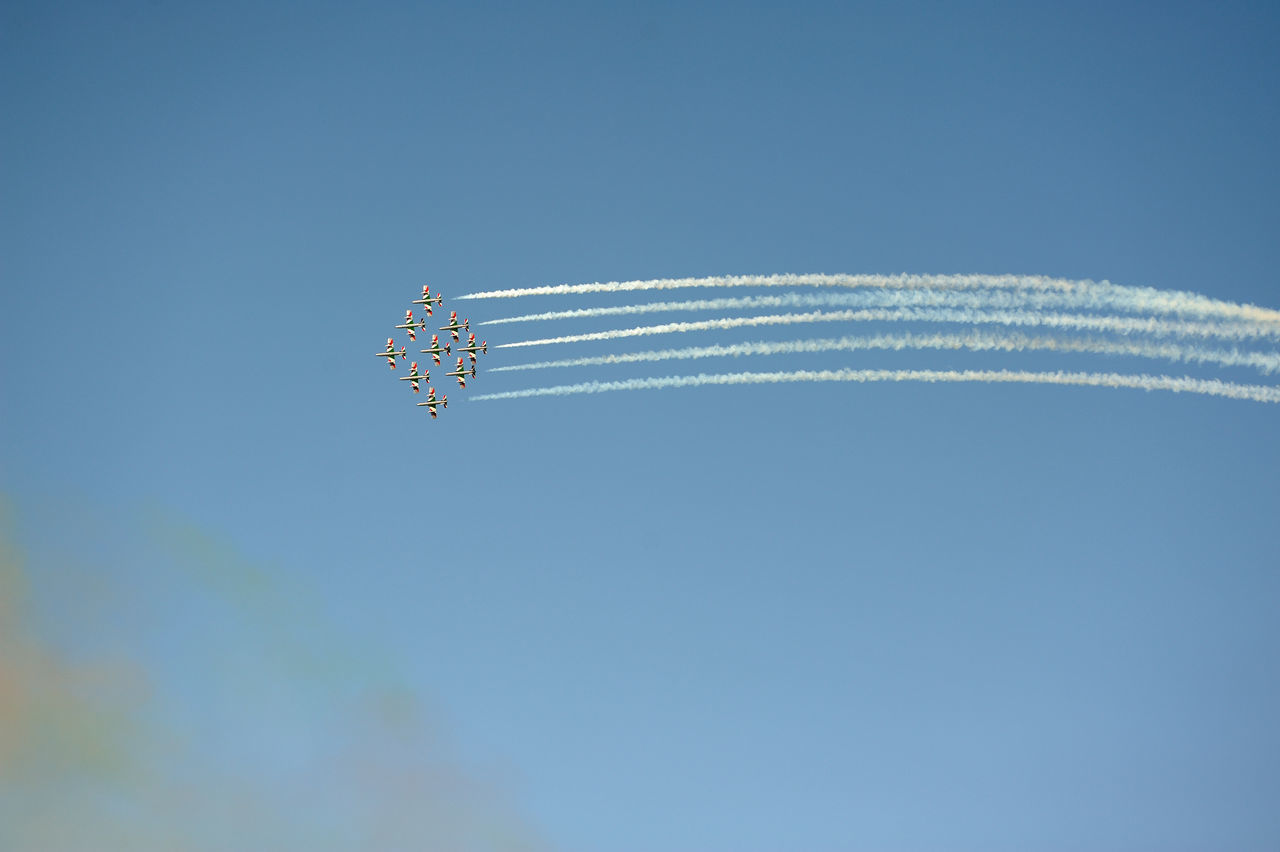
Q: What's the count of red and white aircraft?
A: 9